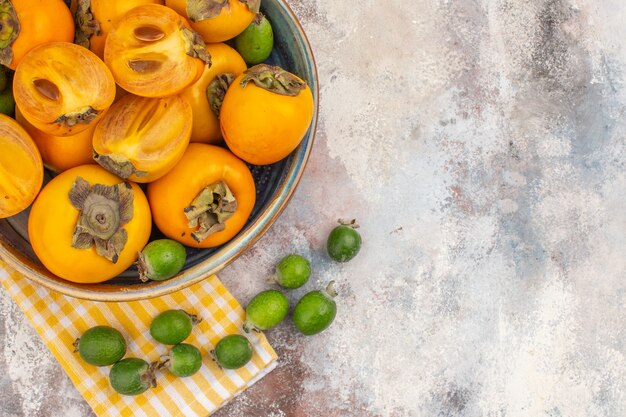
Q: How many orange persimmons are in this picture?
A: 12